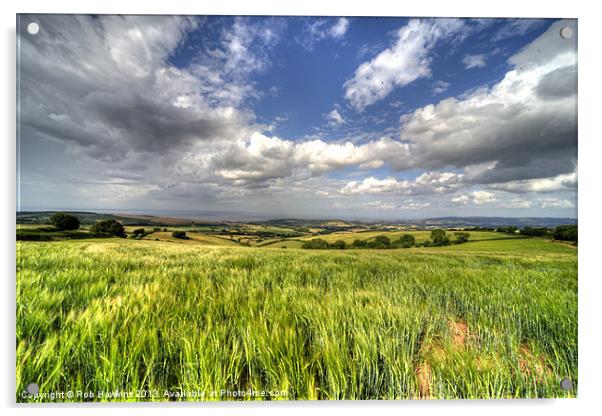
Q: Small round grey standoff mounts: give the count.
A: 4